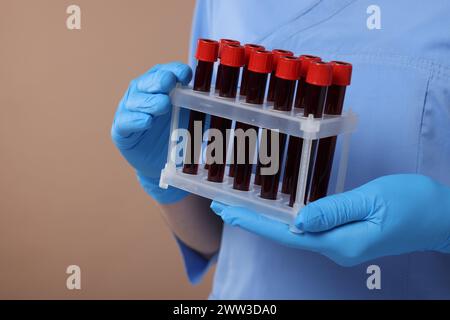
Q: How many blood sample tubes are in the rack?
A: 10